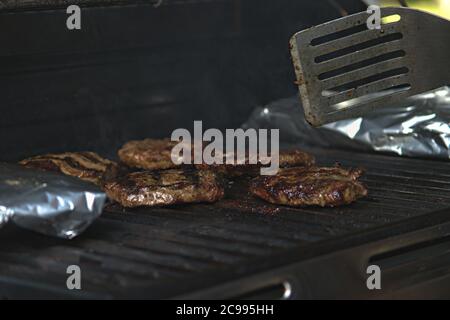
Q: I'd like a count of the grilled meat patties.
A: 5